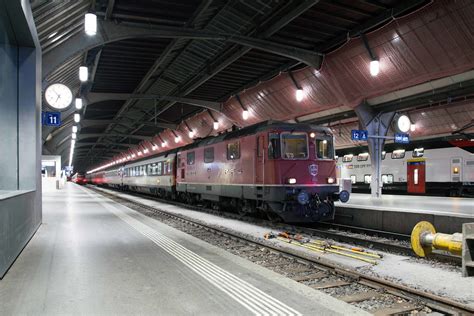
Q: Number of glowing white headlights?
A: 3